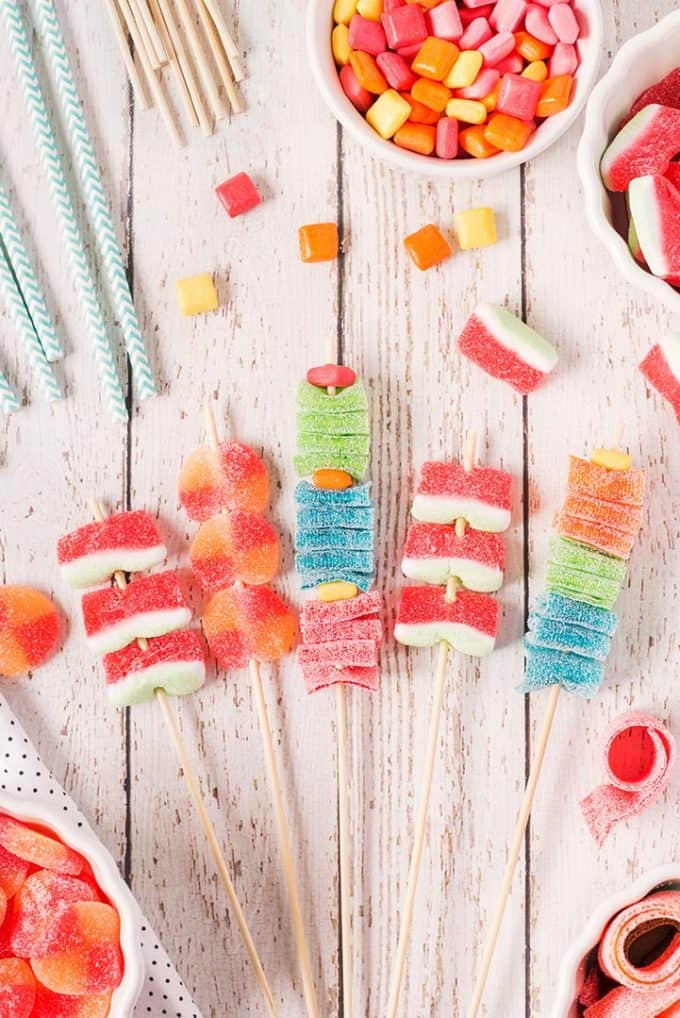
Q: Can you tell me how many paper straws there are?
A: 5